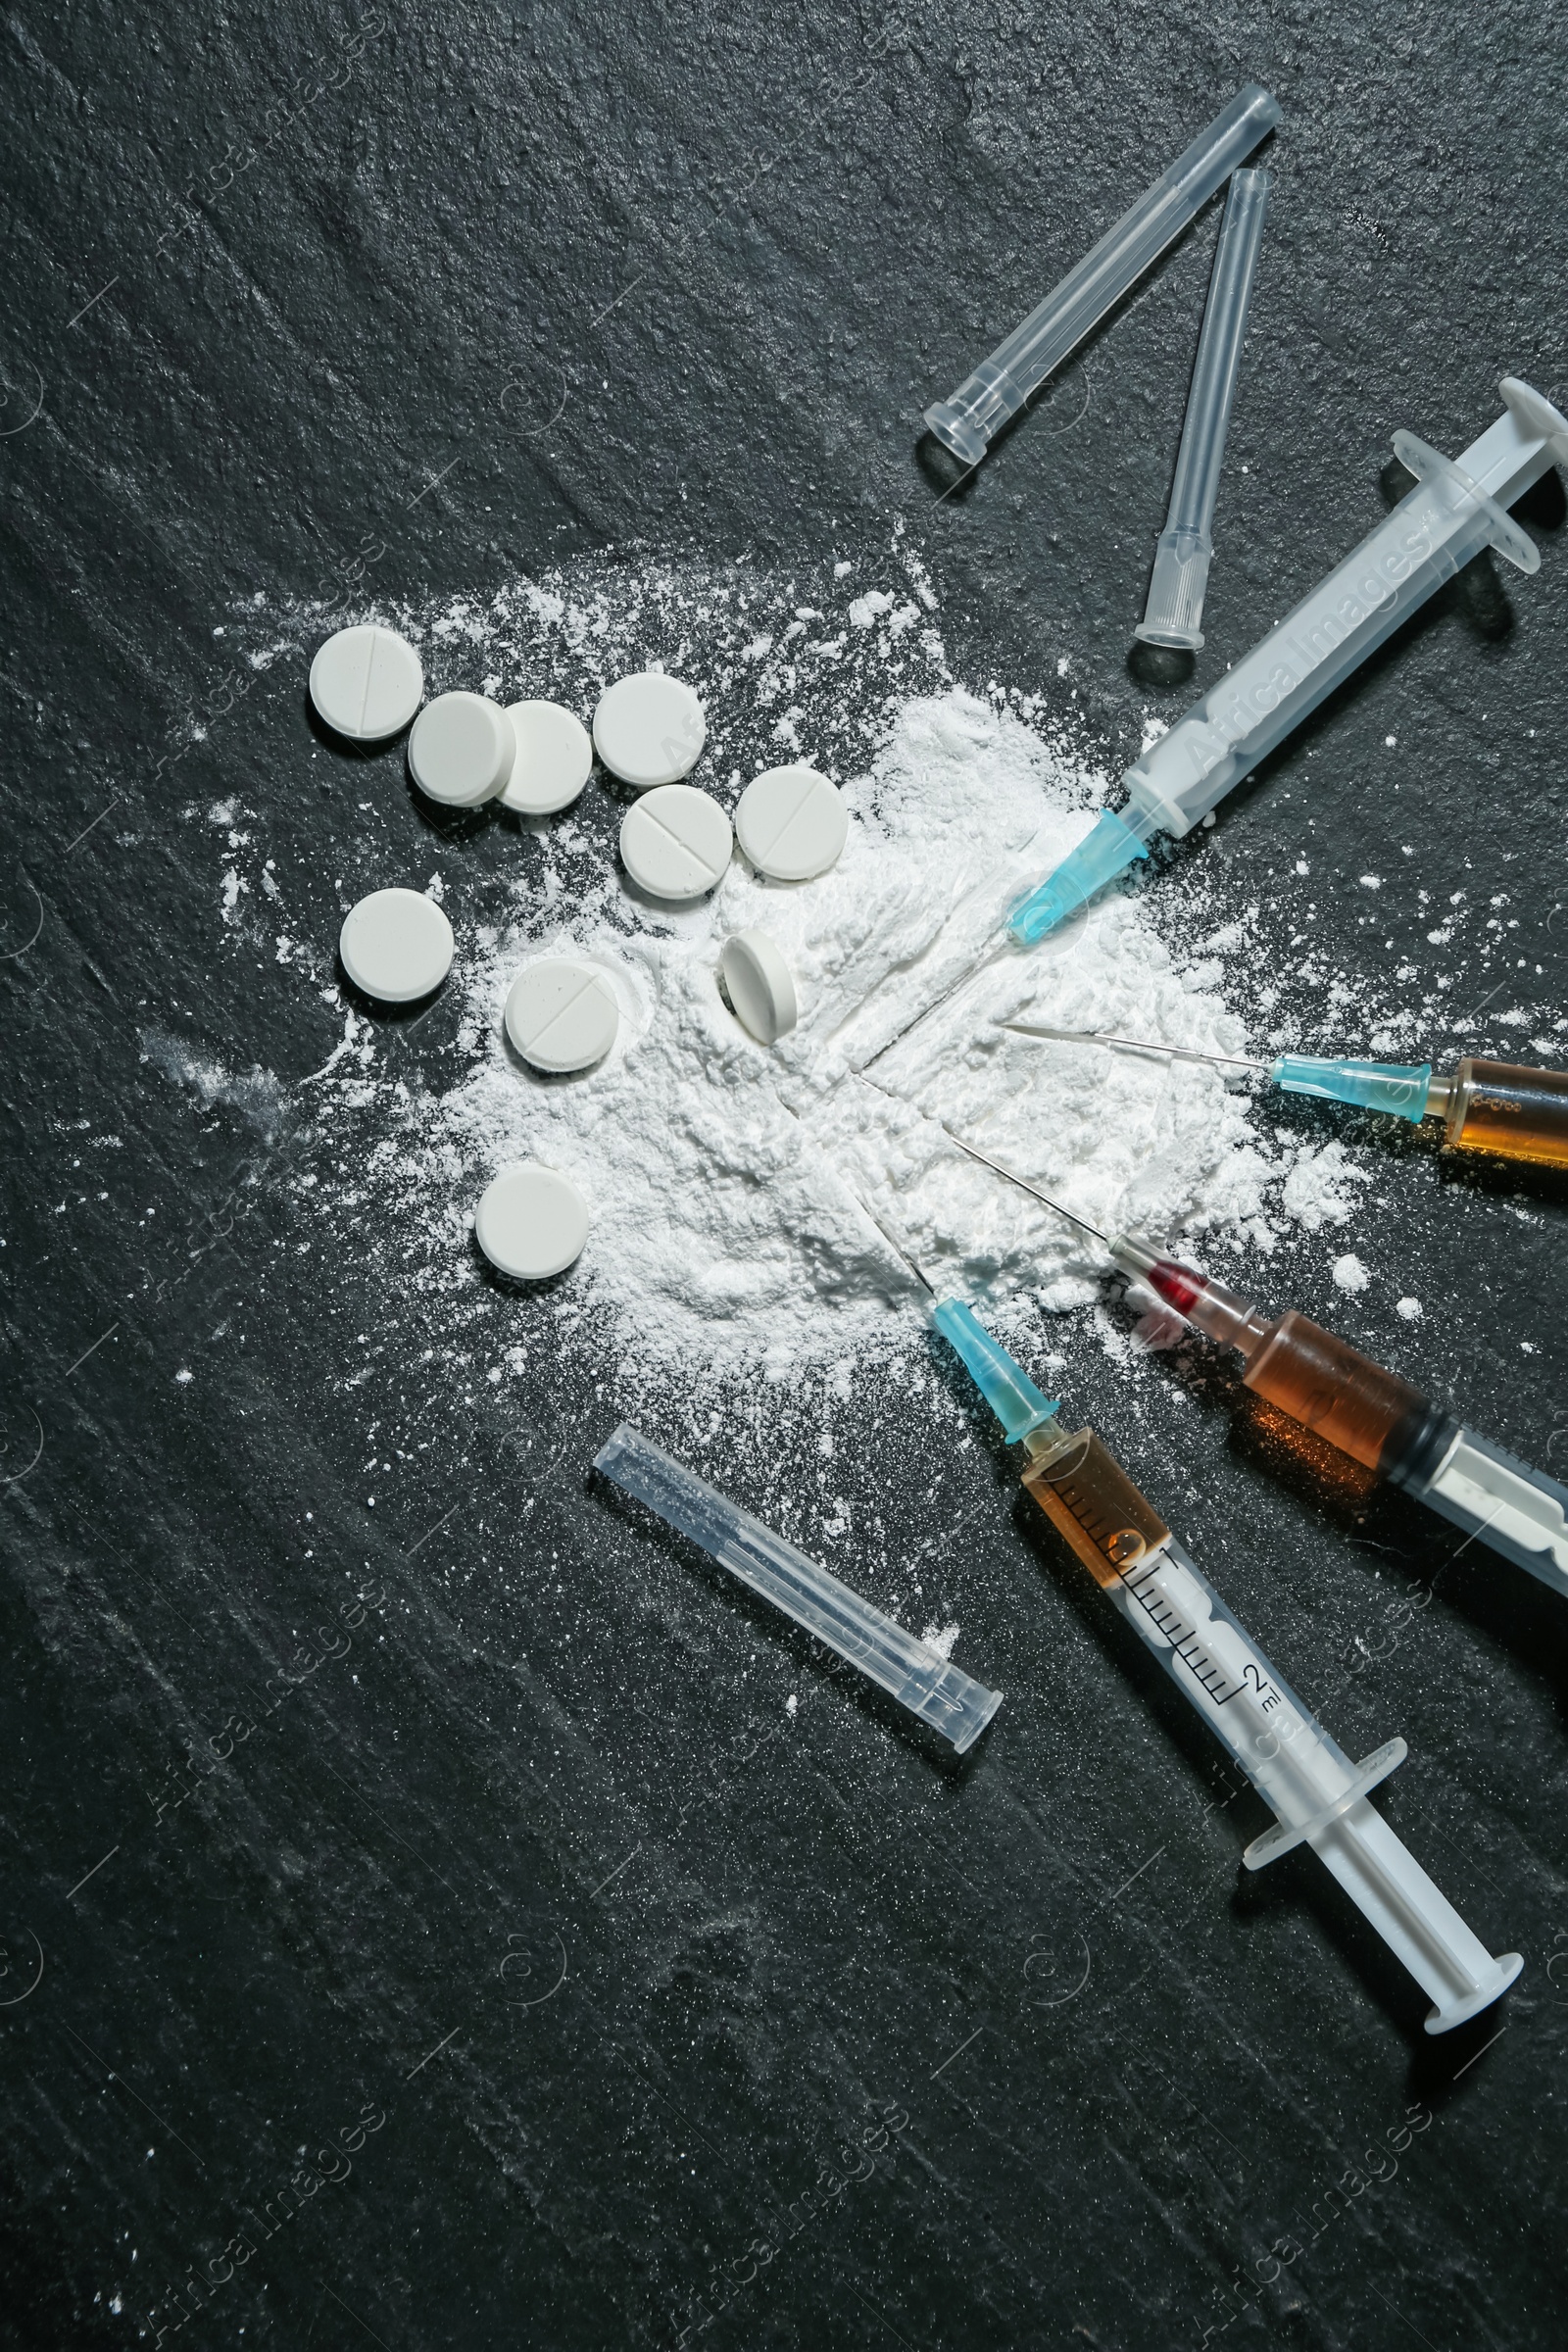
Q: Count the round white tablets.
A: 10